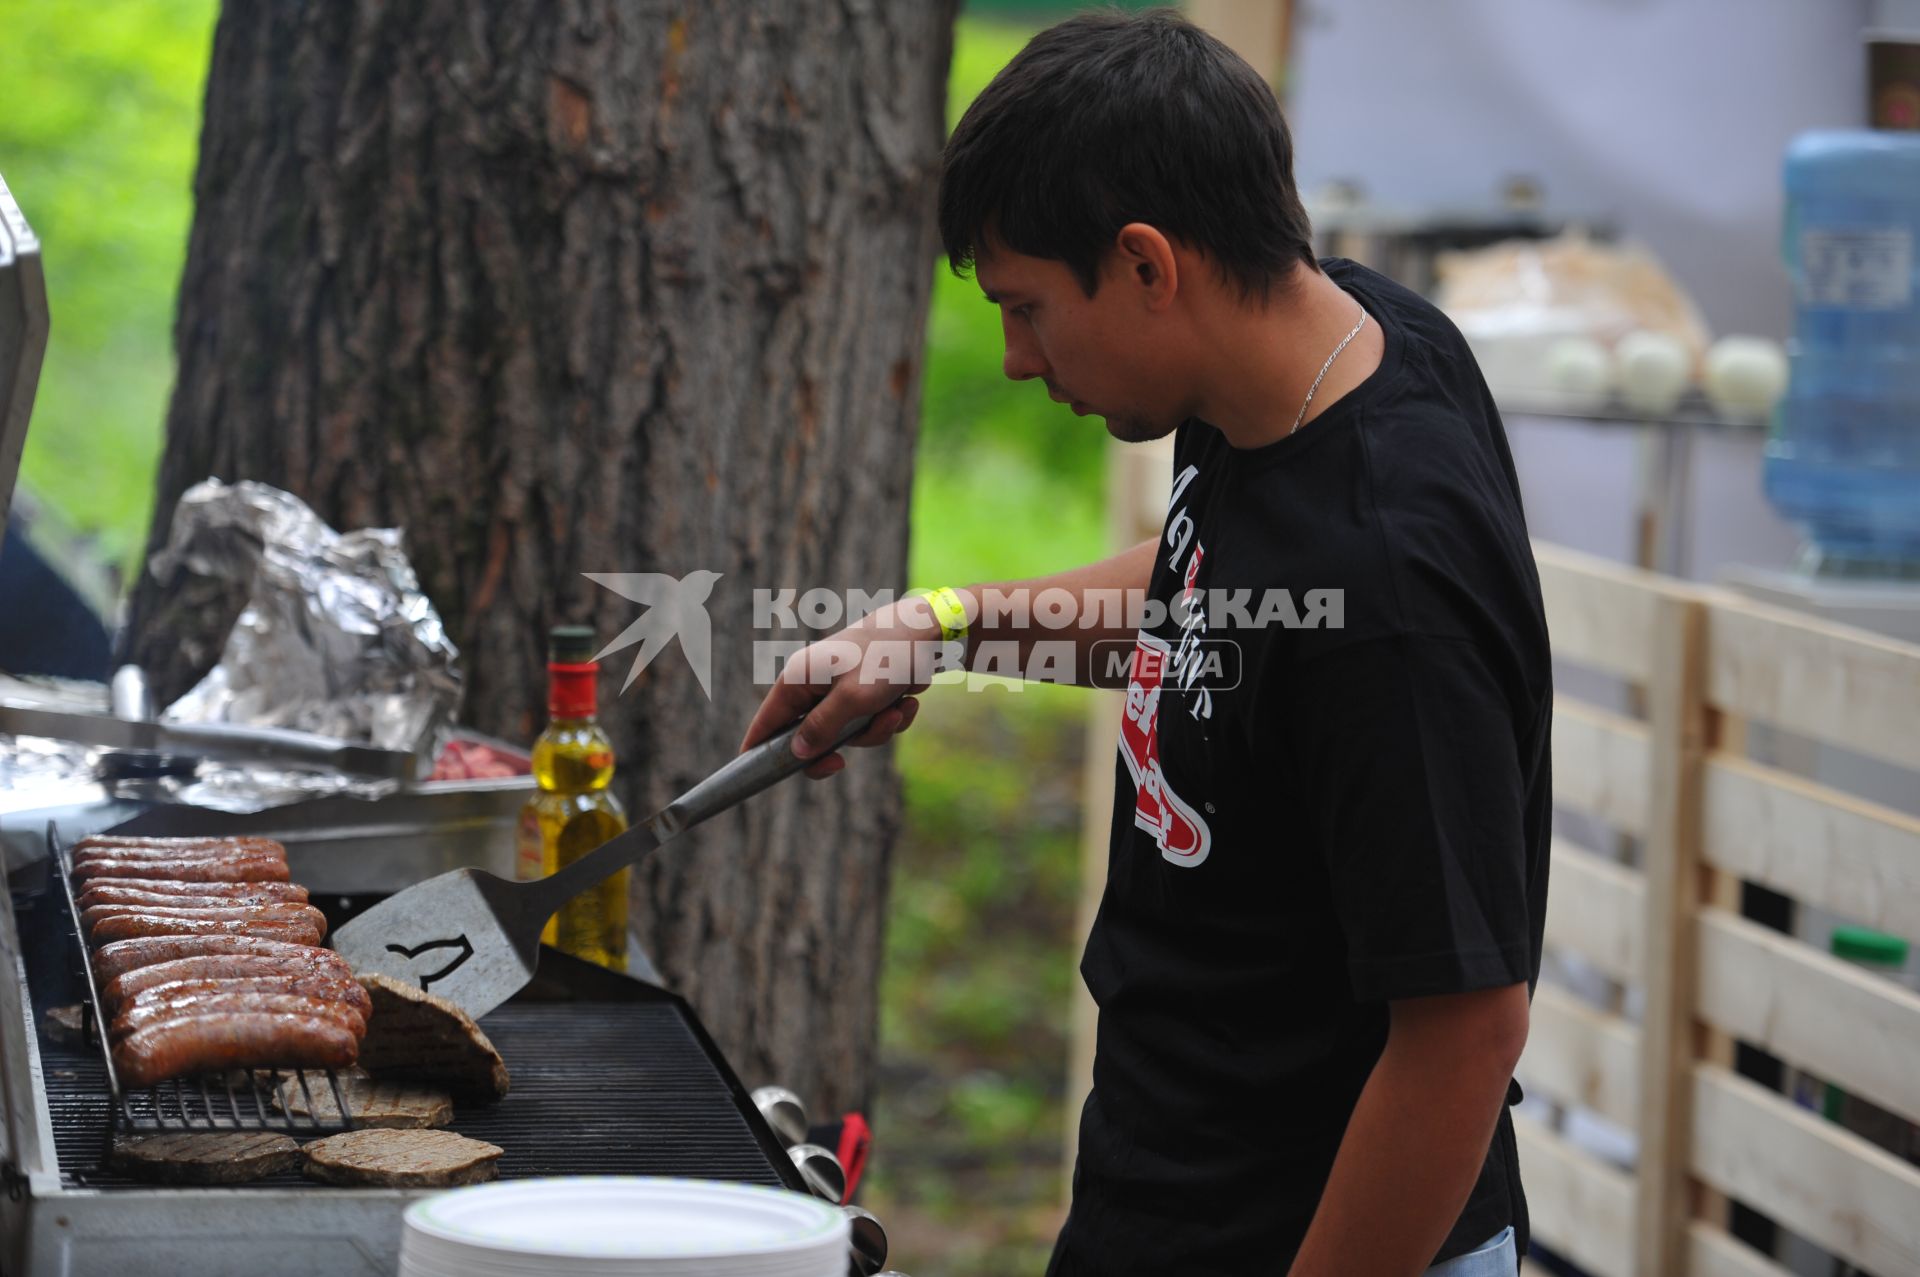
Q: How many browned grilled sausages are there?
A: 12